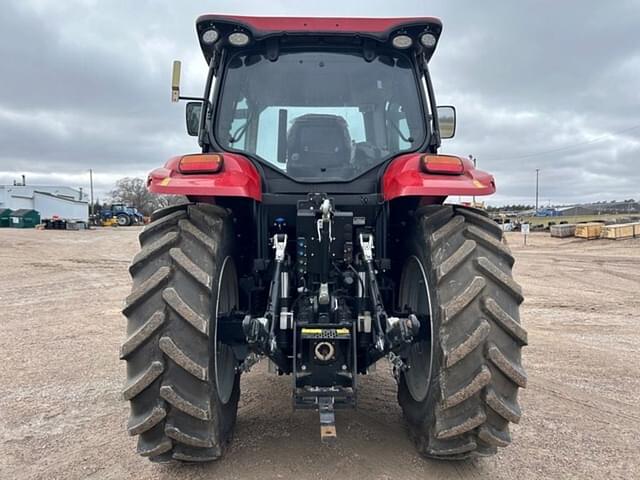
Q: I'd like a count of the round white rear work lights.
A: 4